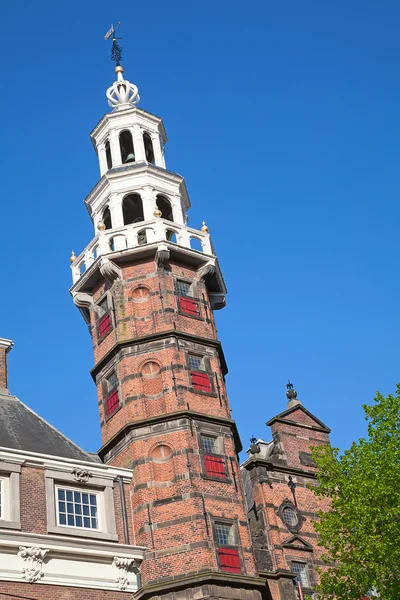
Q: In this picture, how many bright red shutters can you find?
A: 6